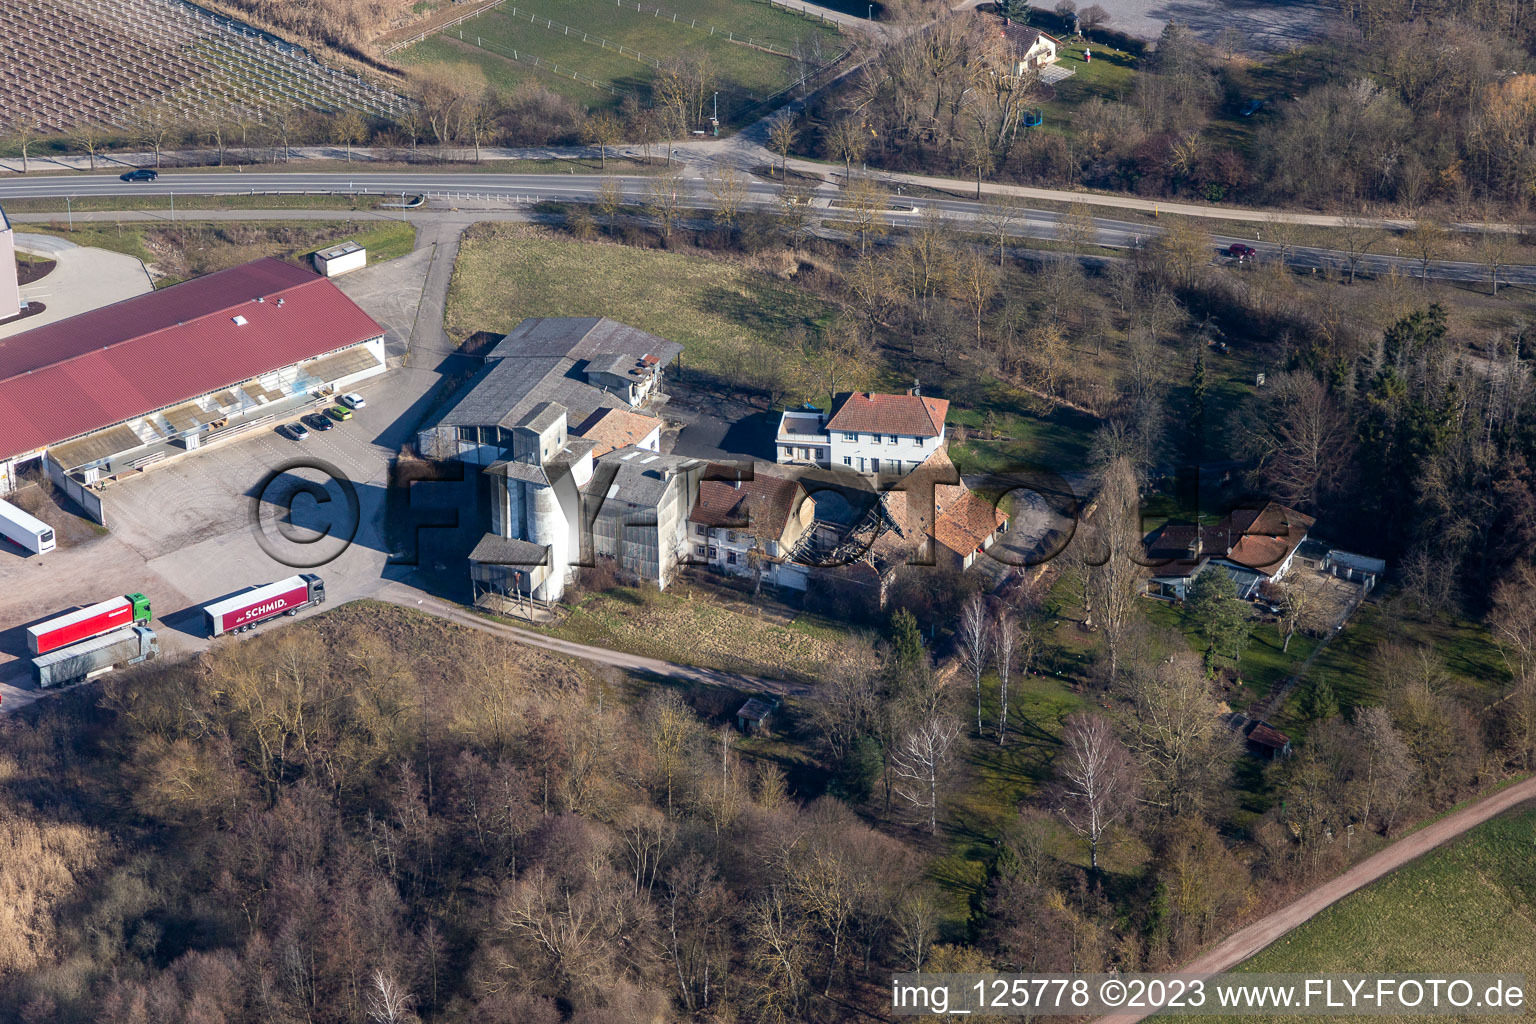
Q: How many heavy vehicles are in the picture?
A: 4